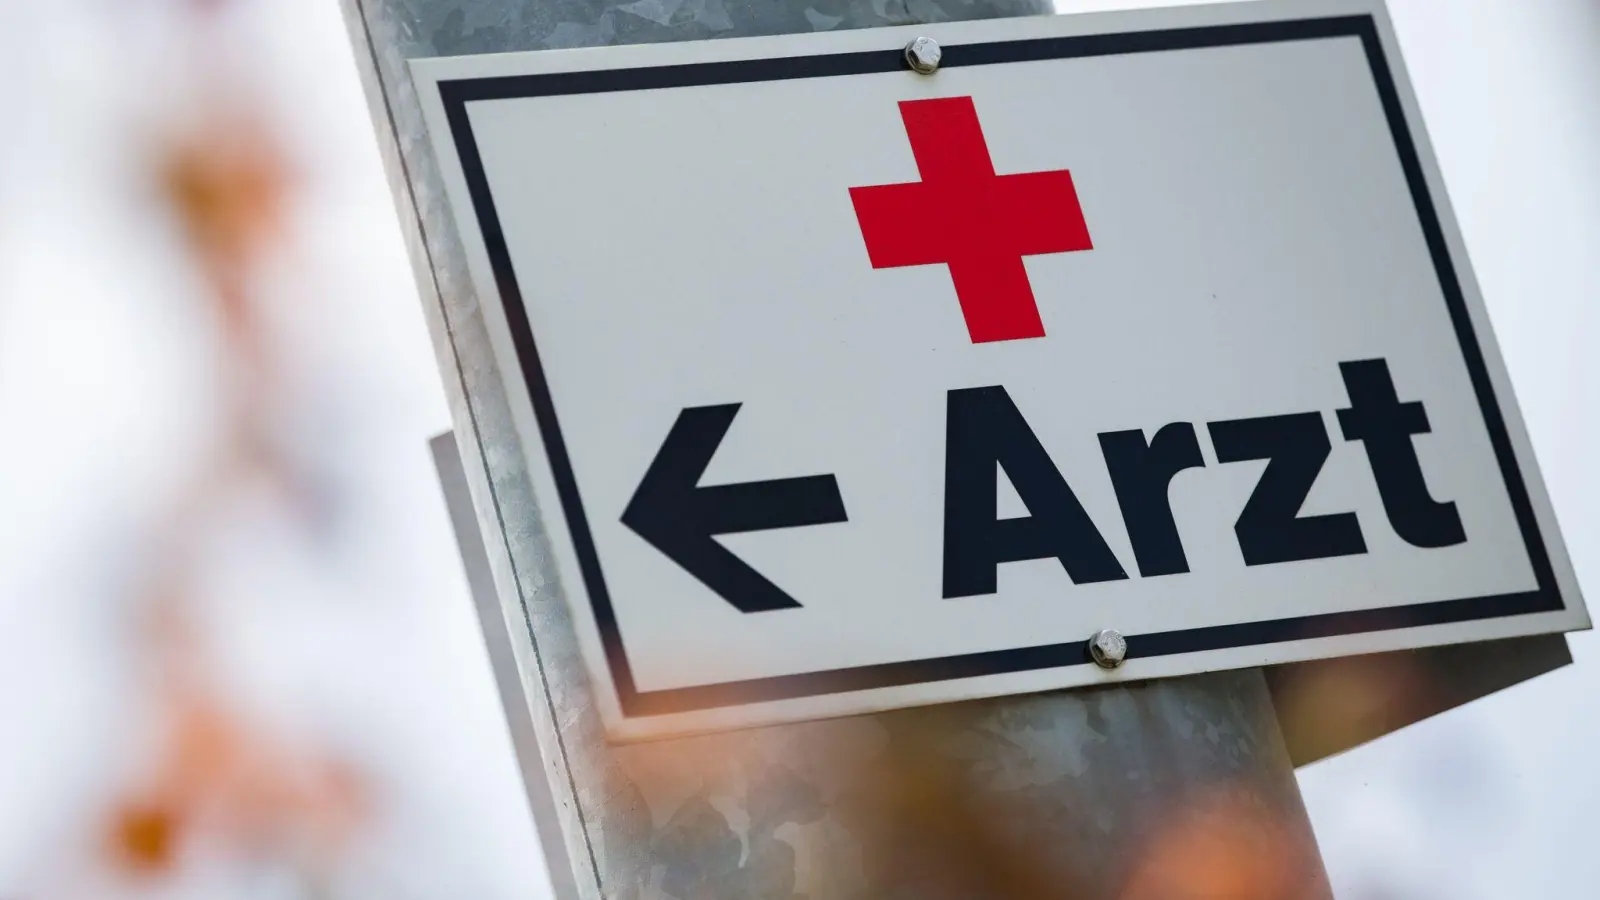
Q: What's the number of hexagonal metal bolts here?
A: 2